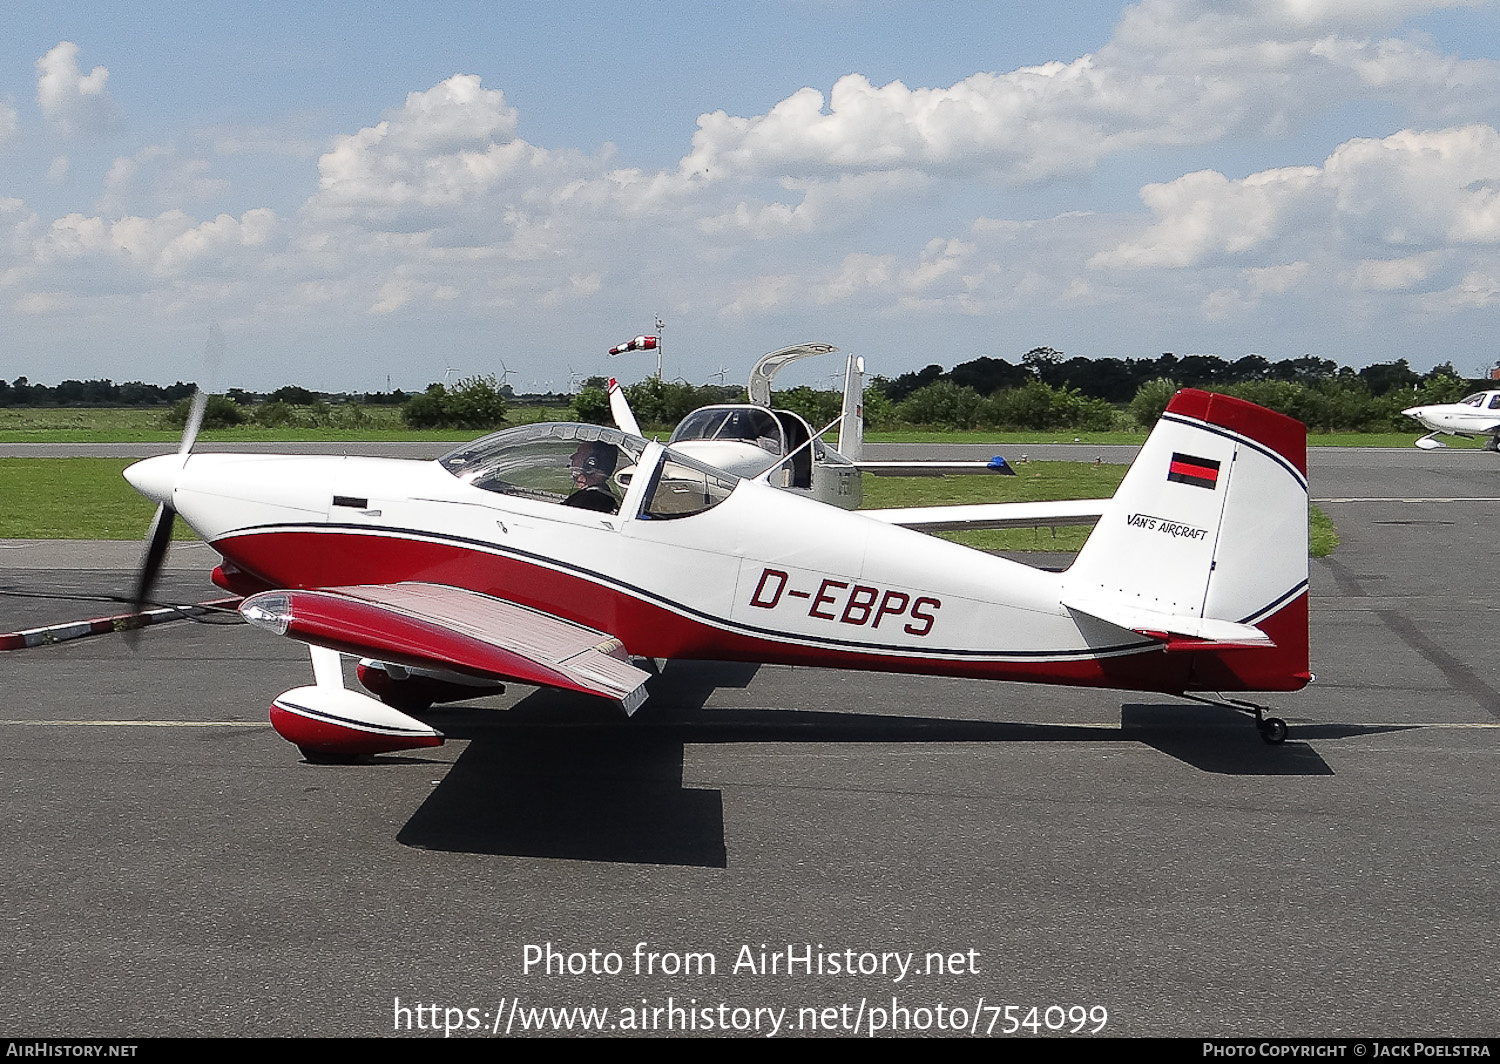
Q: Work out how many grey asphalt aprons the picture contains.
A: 1